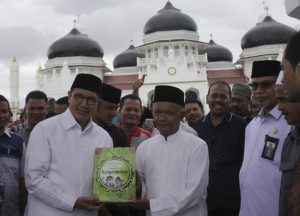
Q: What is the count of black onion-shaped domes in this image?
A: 5